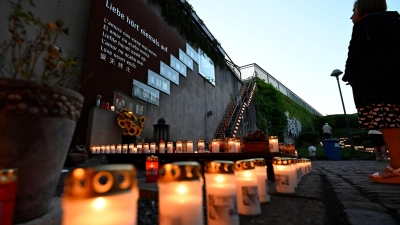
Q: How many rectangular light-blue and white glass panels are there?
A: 7